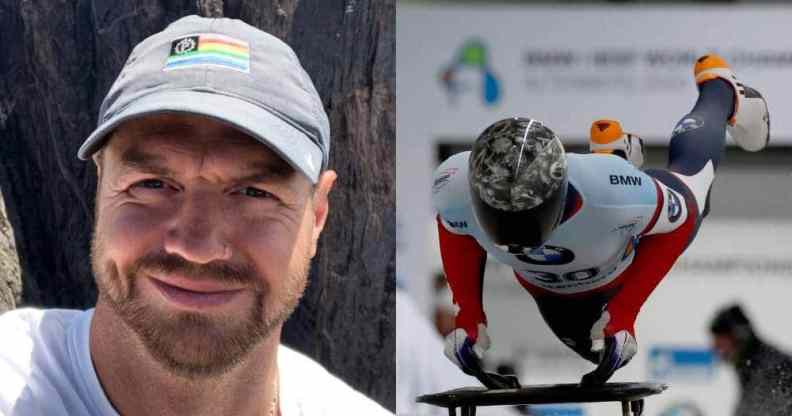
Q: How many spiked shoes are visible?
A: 2